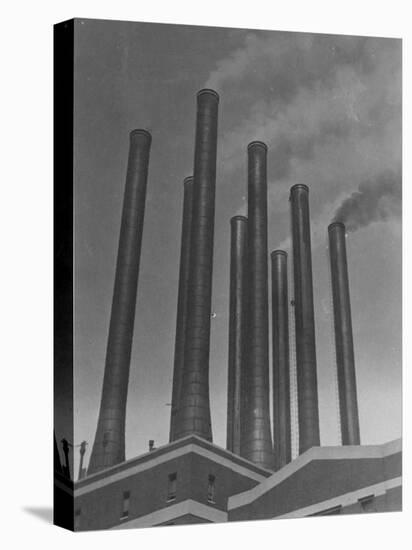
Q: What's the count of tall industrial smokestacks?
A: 8